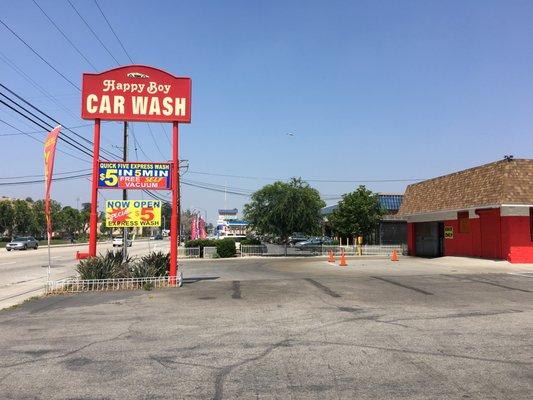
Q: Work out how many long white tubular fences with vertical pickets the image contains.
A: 2